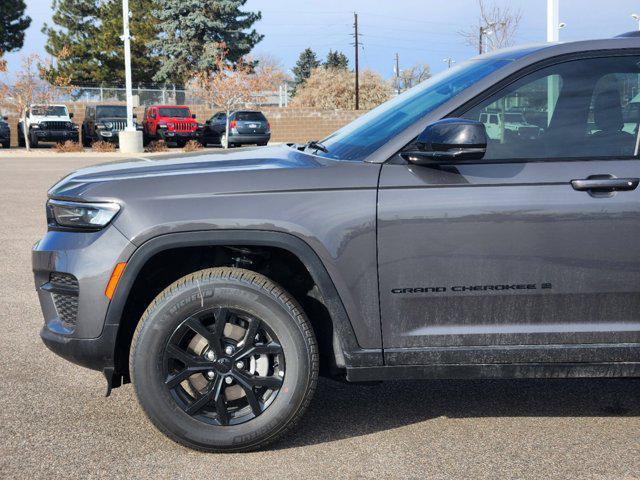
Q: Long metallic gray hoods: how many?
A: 1